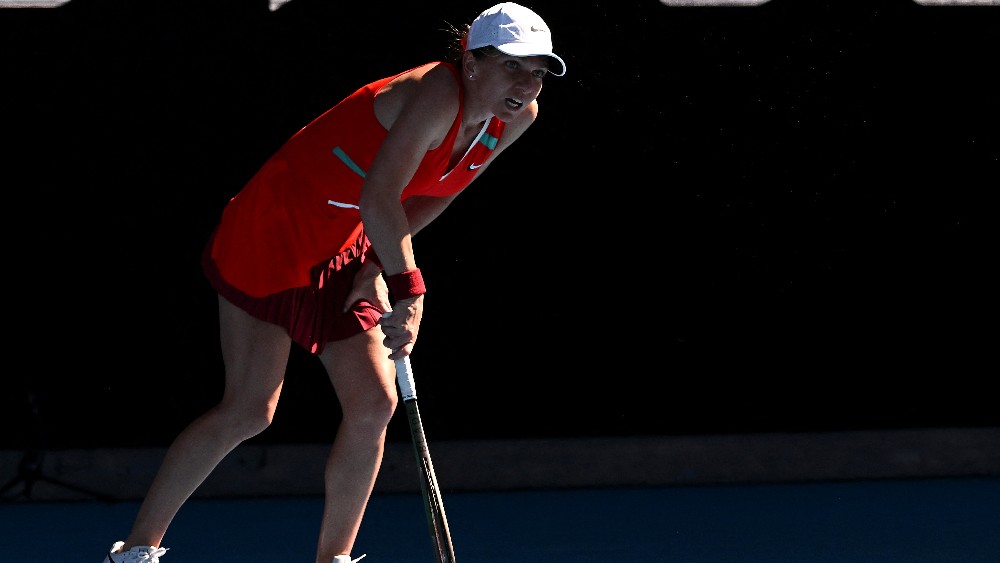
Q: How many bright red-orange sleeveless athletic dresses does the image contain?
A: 1